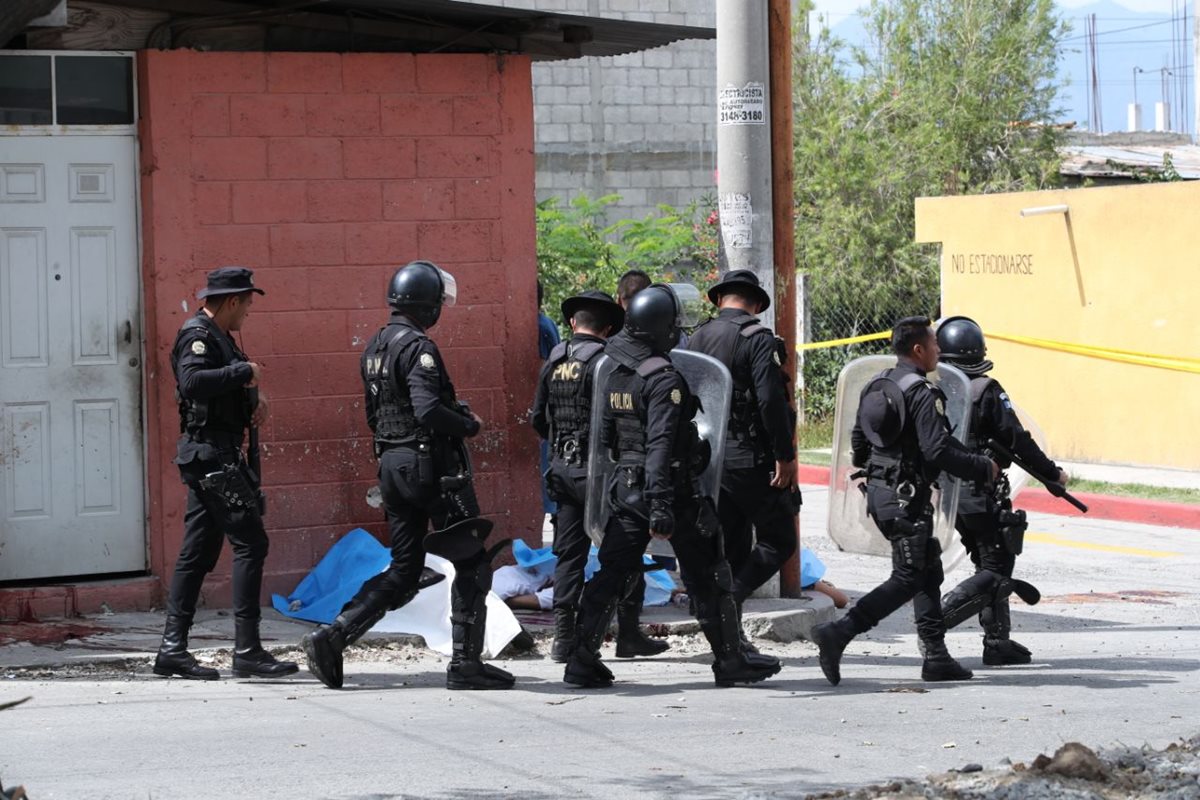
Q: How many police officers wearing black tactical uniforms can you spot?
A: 7